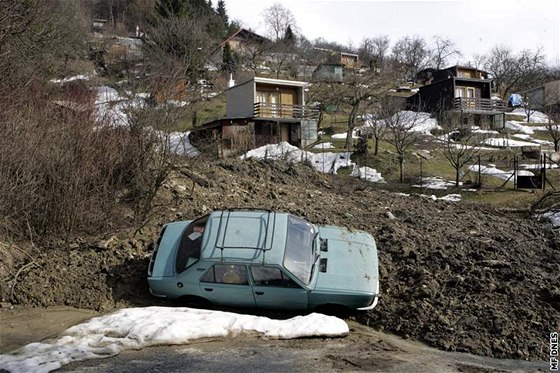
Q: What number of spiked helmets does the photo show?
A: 0